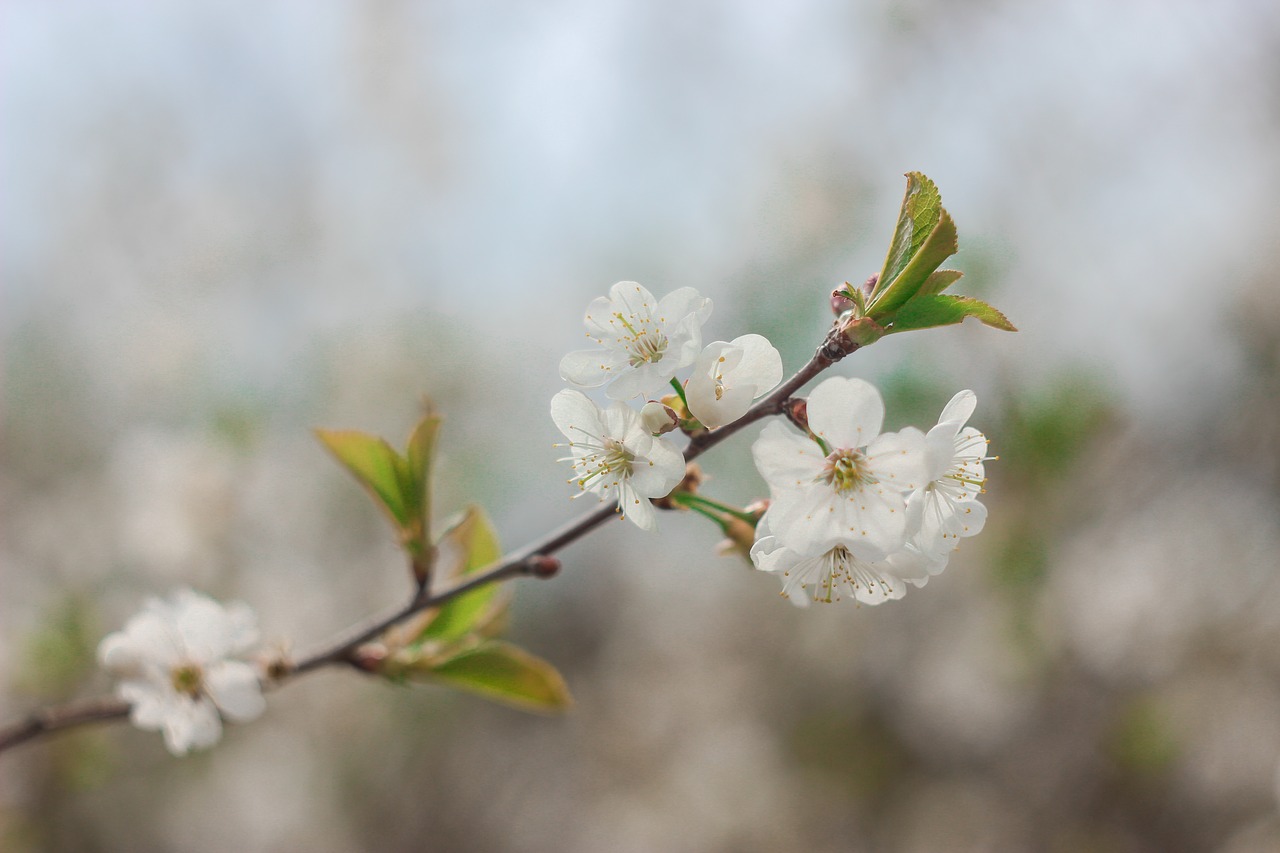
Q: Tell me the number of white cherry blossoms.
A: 7